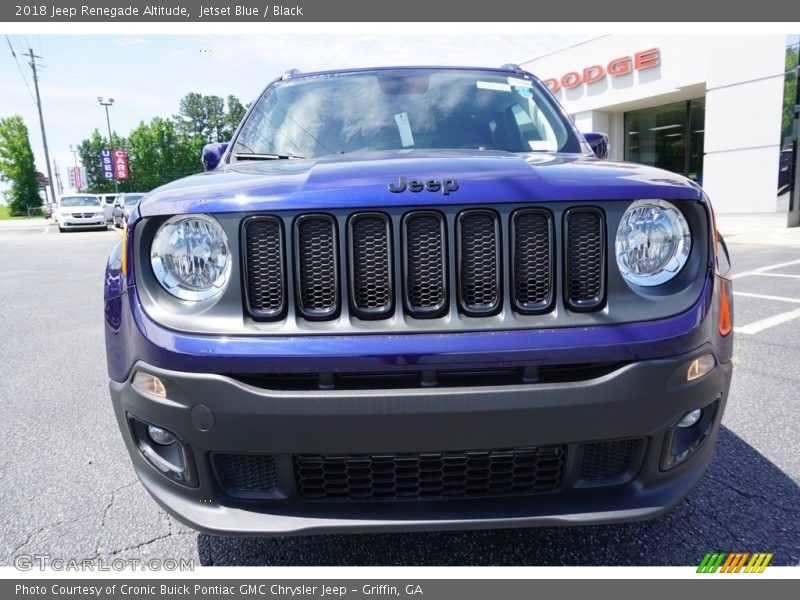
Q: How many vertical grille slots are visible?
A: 7